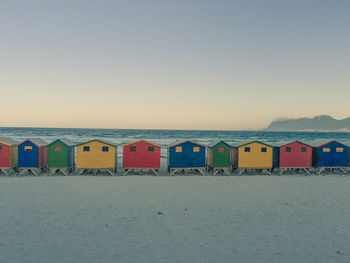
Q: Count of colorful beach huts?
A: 10